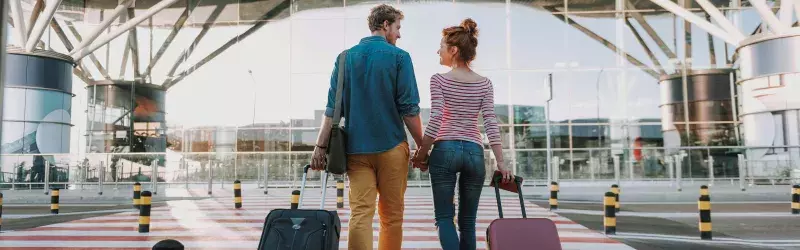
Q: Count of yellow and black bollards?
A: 13